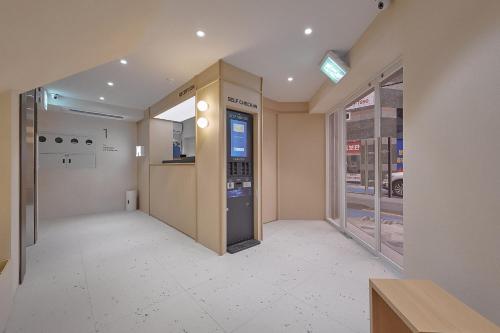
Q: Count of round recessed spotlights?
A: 6